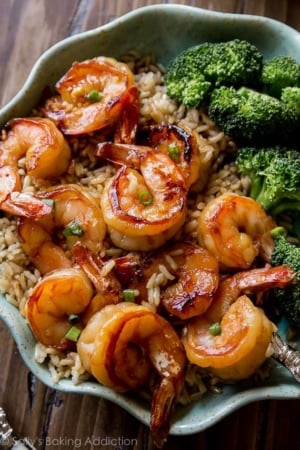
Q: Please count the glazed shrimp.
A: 10